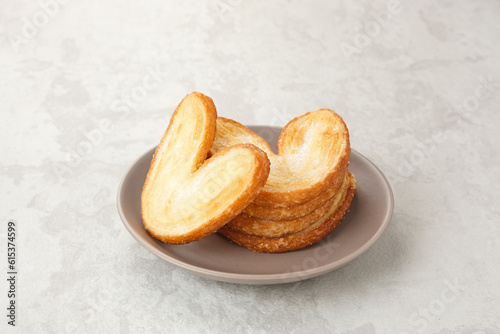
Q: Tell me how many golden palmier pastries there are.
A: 5